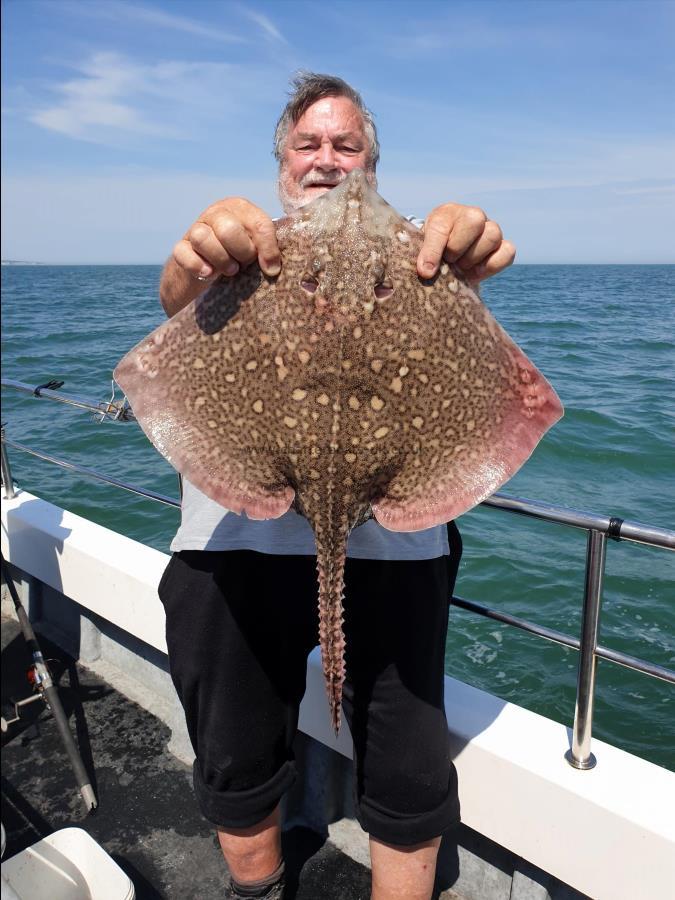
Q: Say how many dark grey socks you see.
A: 1